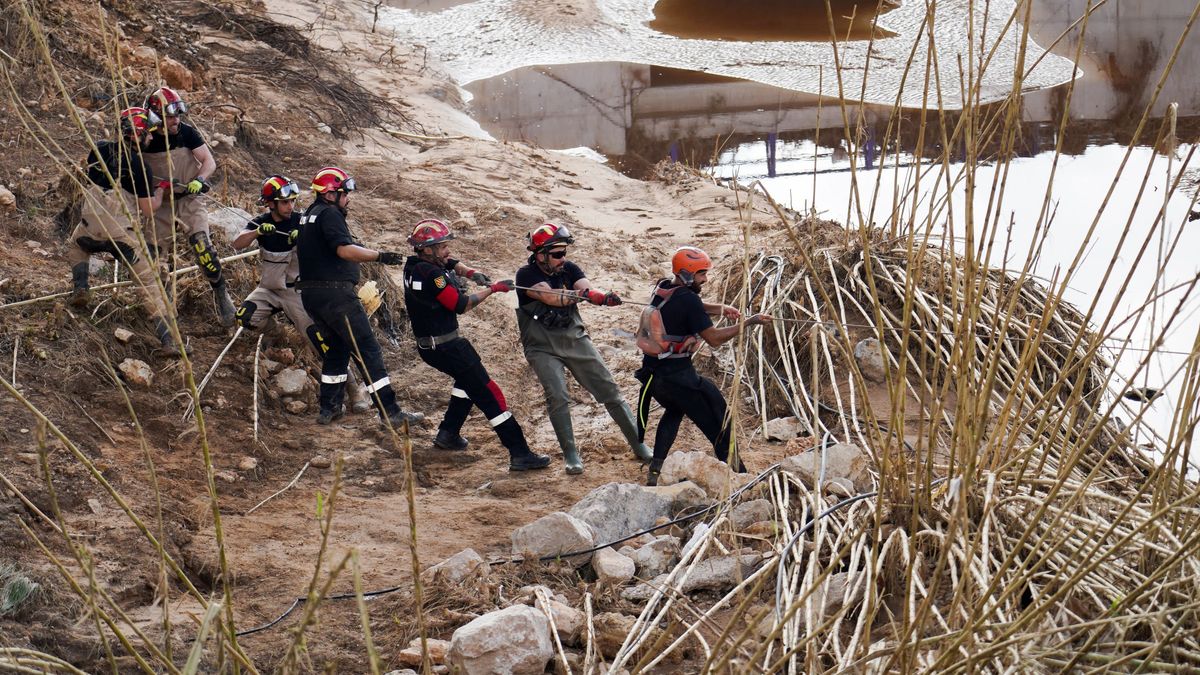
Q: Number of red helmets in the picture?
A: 6